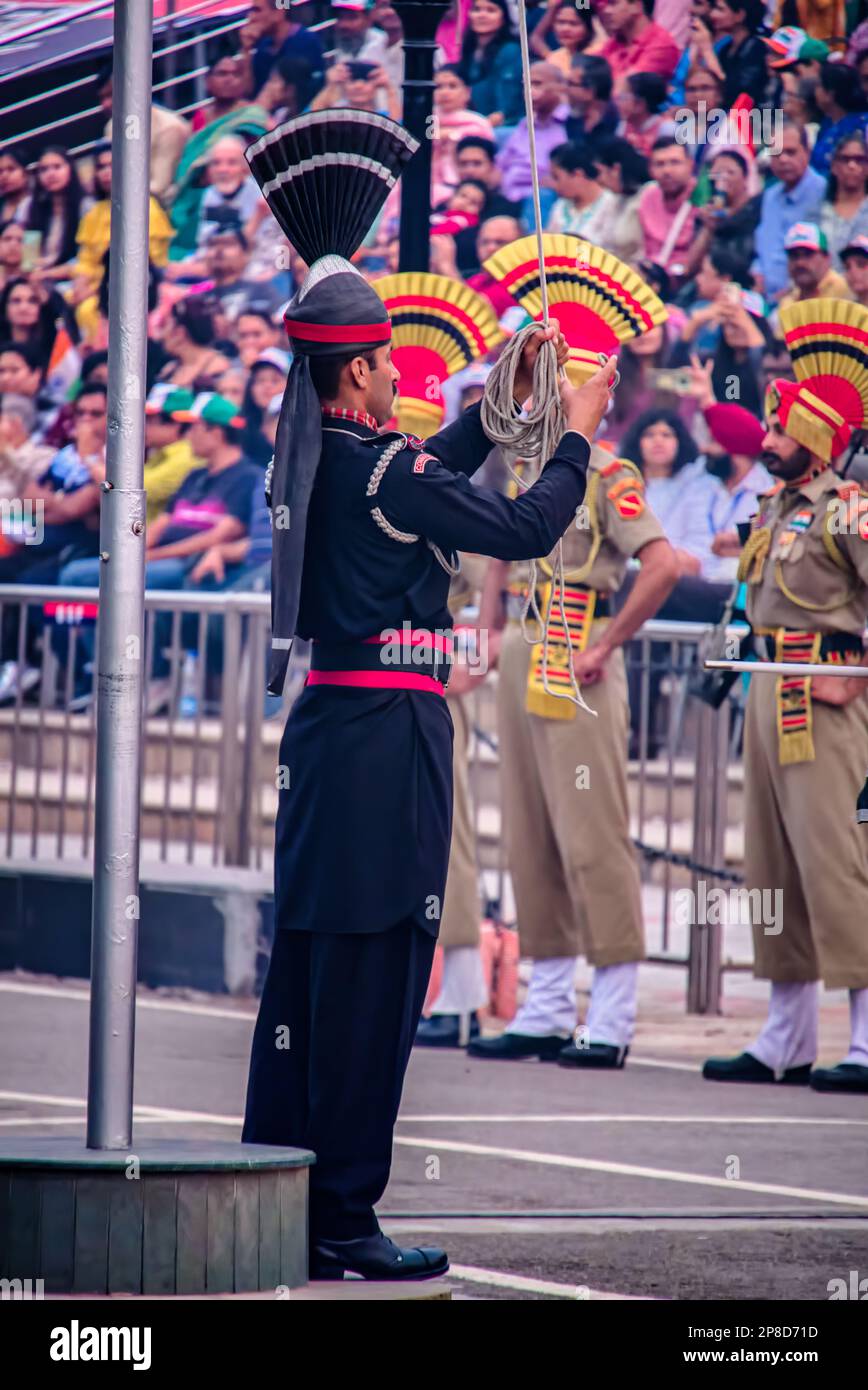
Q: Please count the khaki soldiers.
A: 3